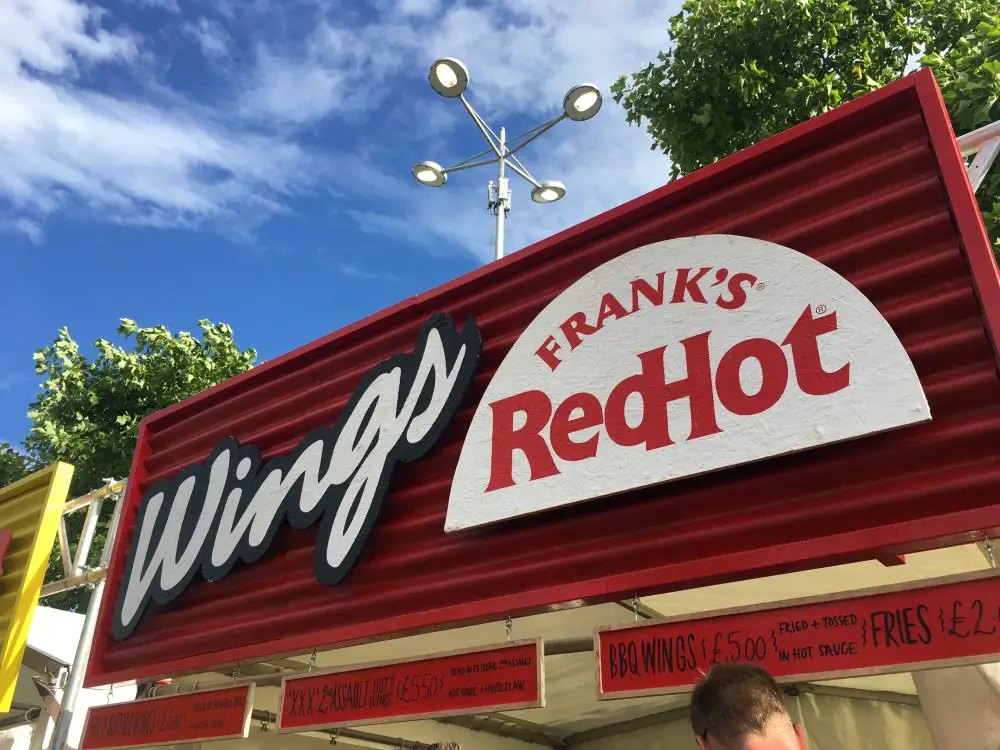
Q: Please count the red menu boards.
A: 3